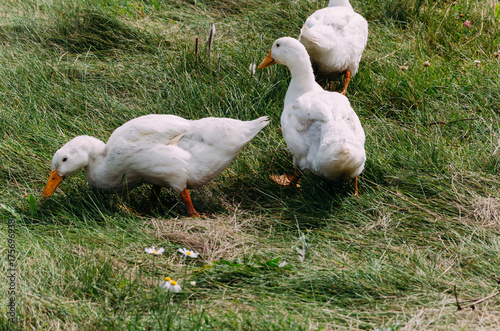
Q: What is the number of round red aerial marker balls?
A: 0